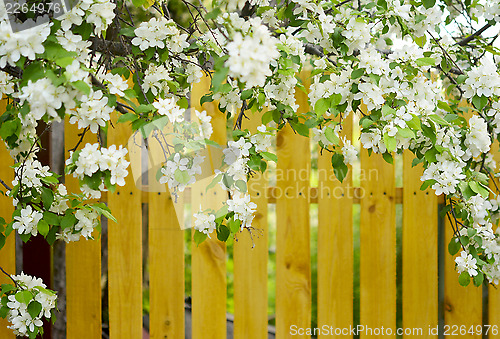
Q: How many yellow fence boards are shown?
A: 12